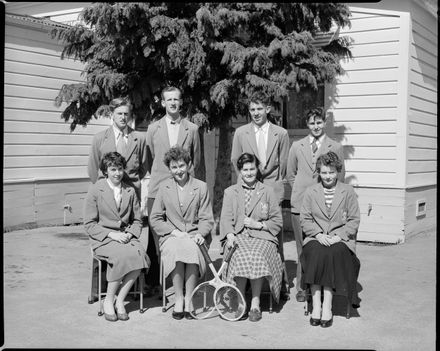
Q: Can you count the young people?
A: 8